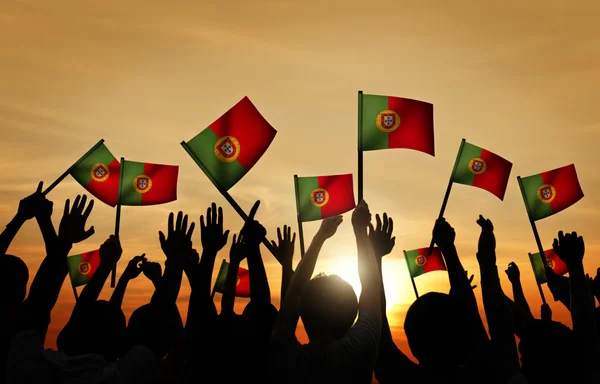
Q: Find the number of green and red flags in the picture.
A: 11